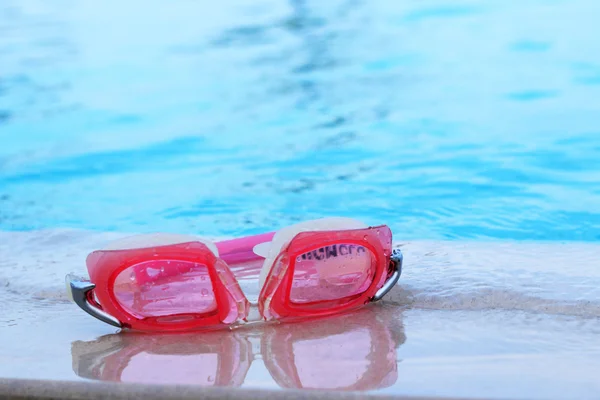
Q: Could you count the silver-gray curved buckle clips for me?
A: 2